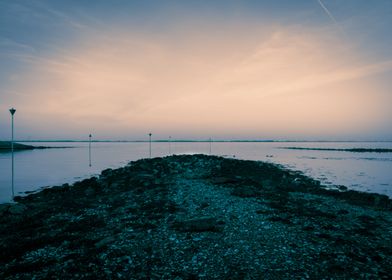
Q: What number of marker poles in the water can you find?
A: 5